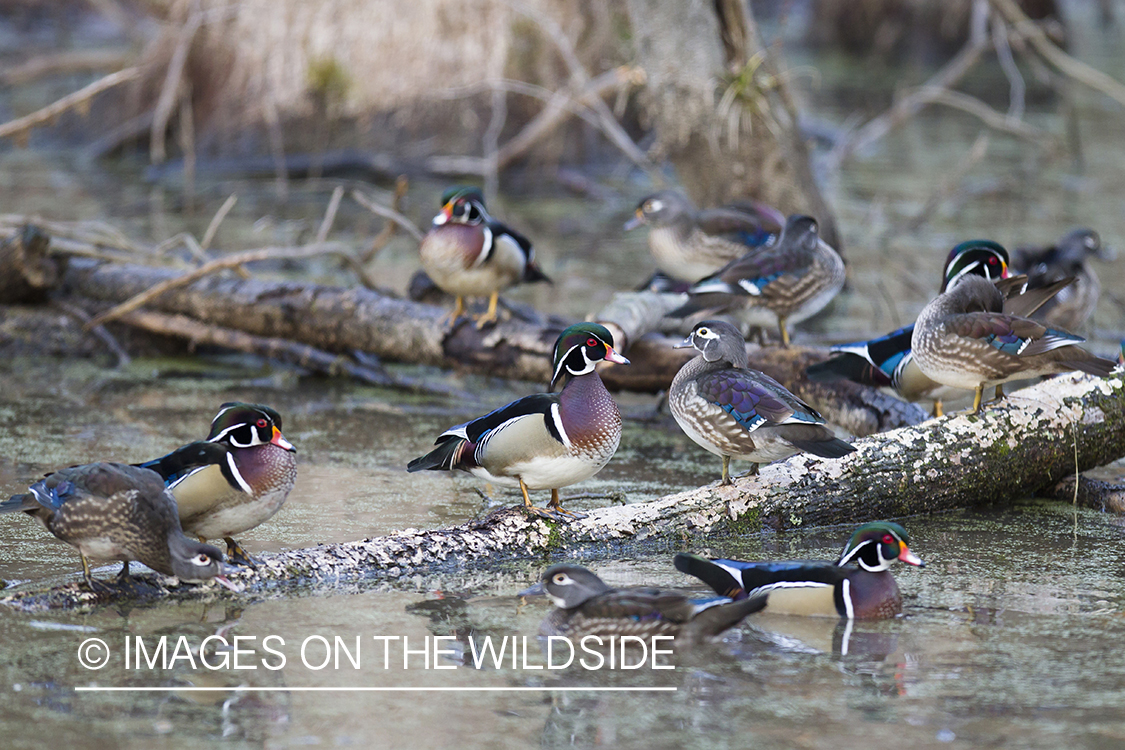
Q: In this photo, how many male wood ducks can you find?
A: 5